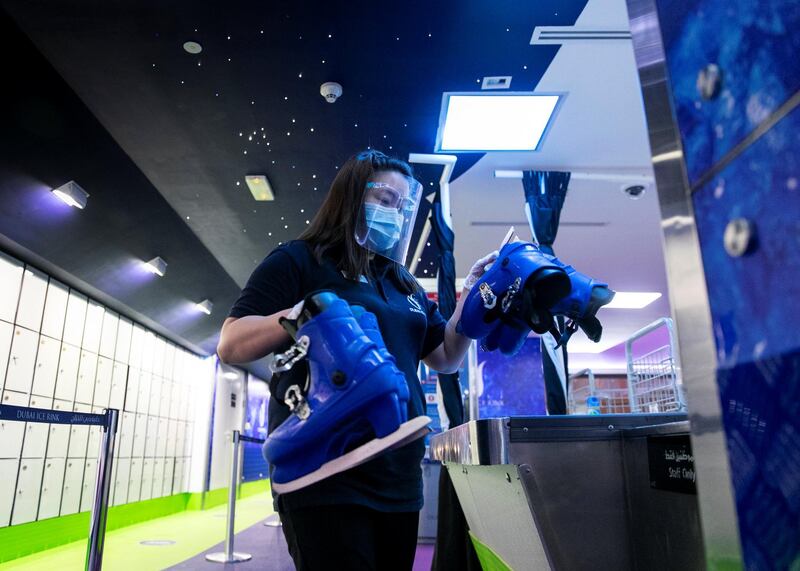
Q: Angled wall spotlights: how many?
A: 3